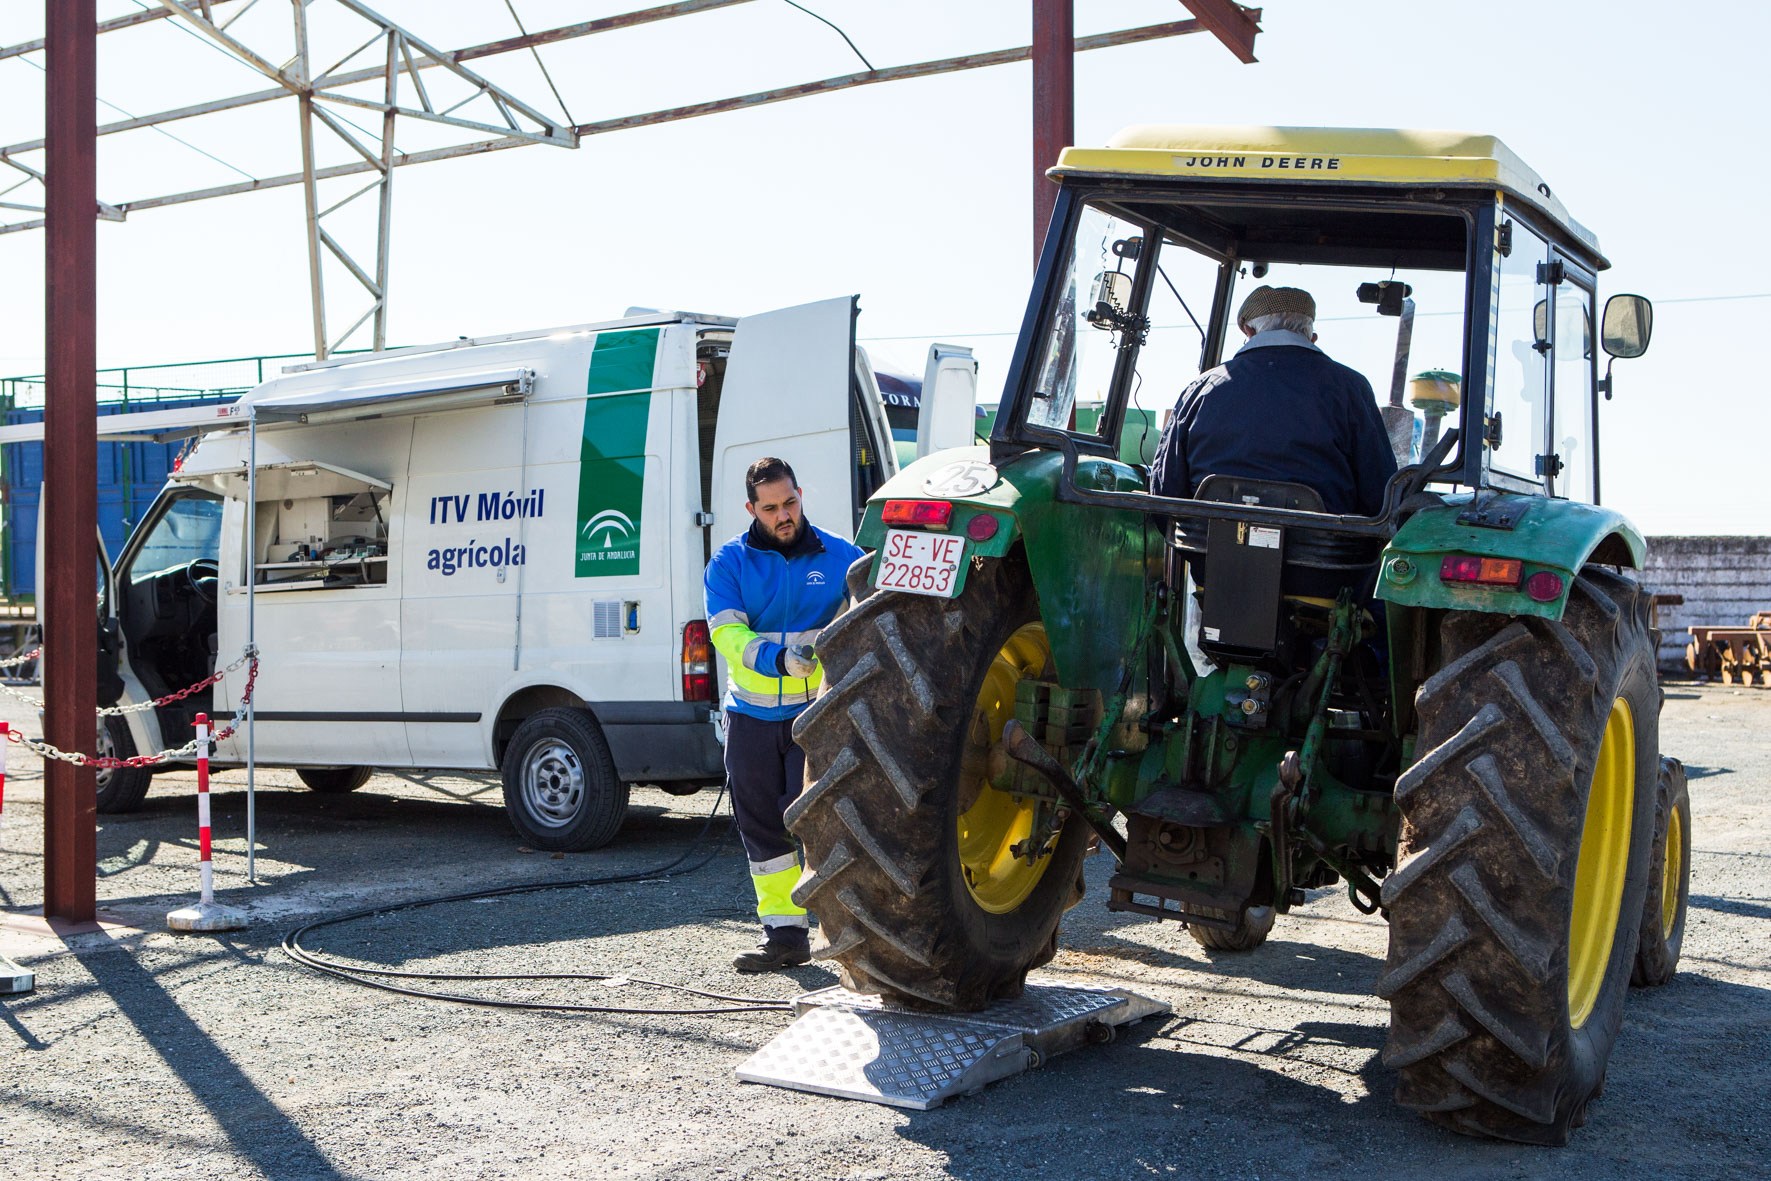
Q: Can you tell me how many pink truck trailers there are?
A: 0